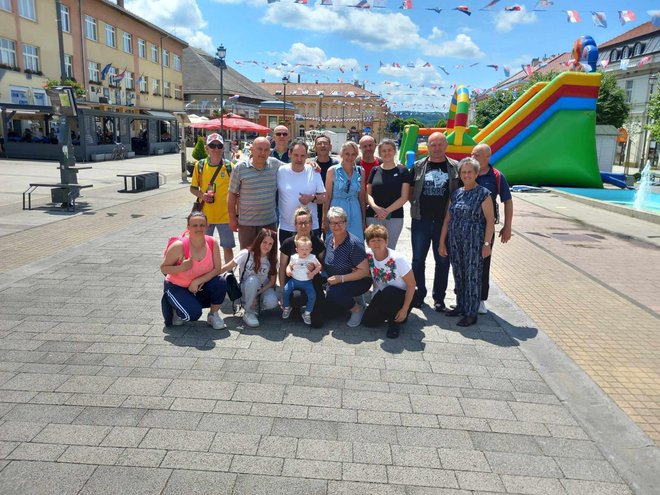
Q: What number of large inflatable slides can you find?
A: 1